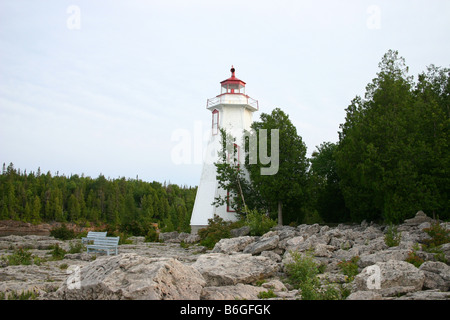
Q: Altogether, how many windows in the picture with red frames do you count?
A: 3